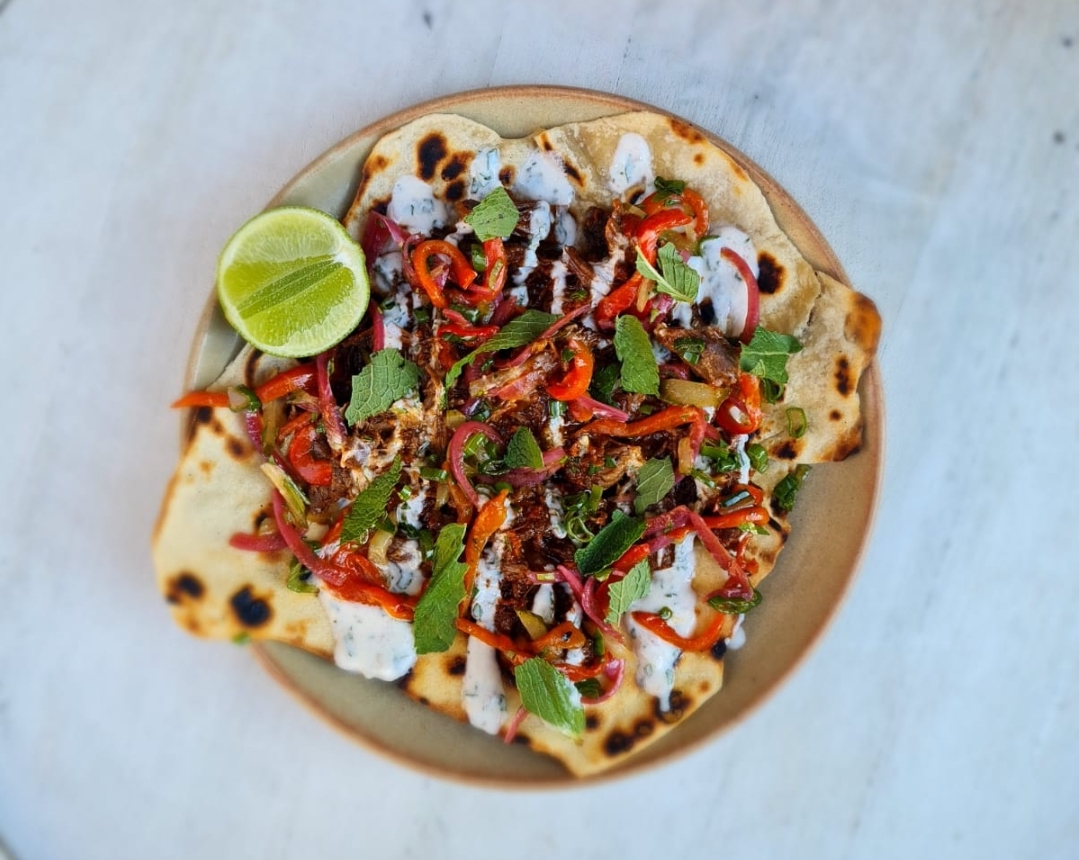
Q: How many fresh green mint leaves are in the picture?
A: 13